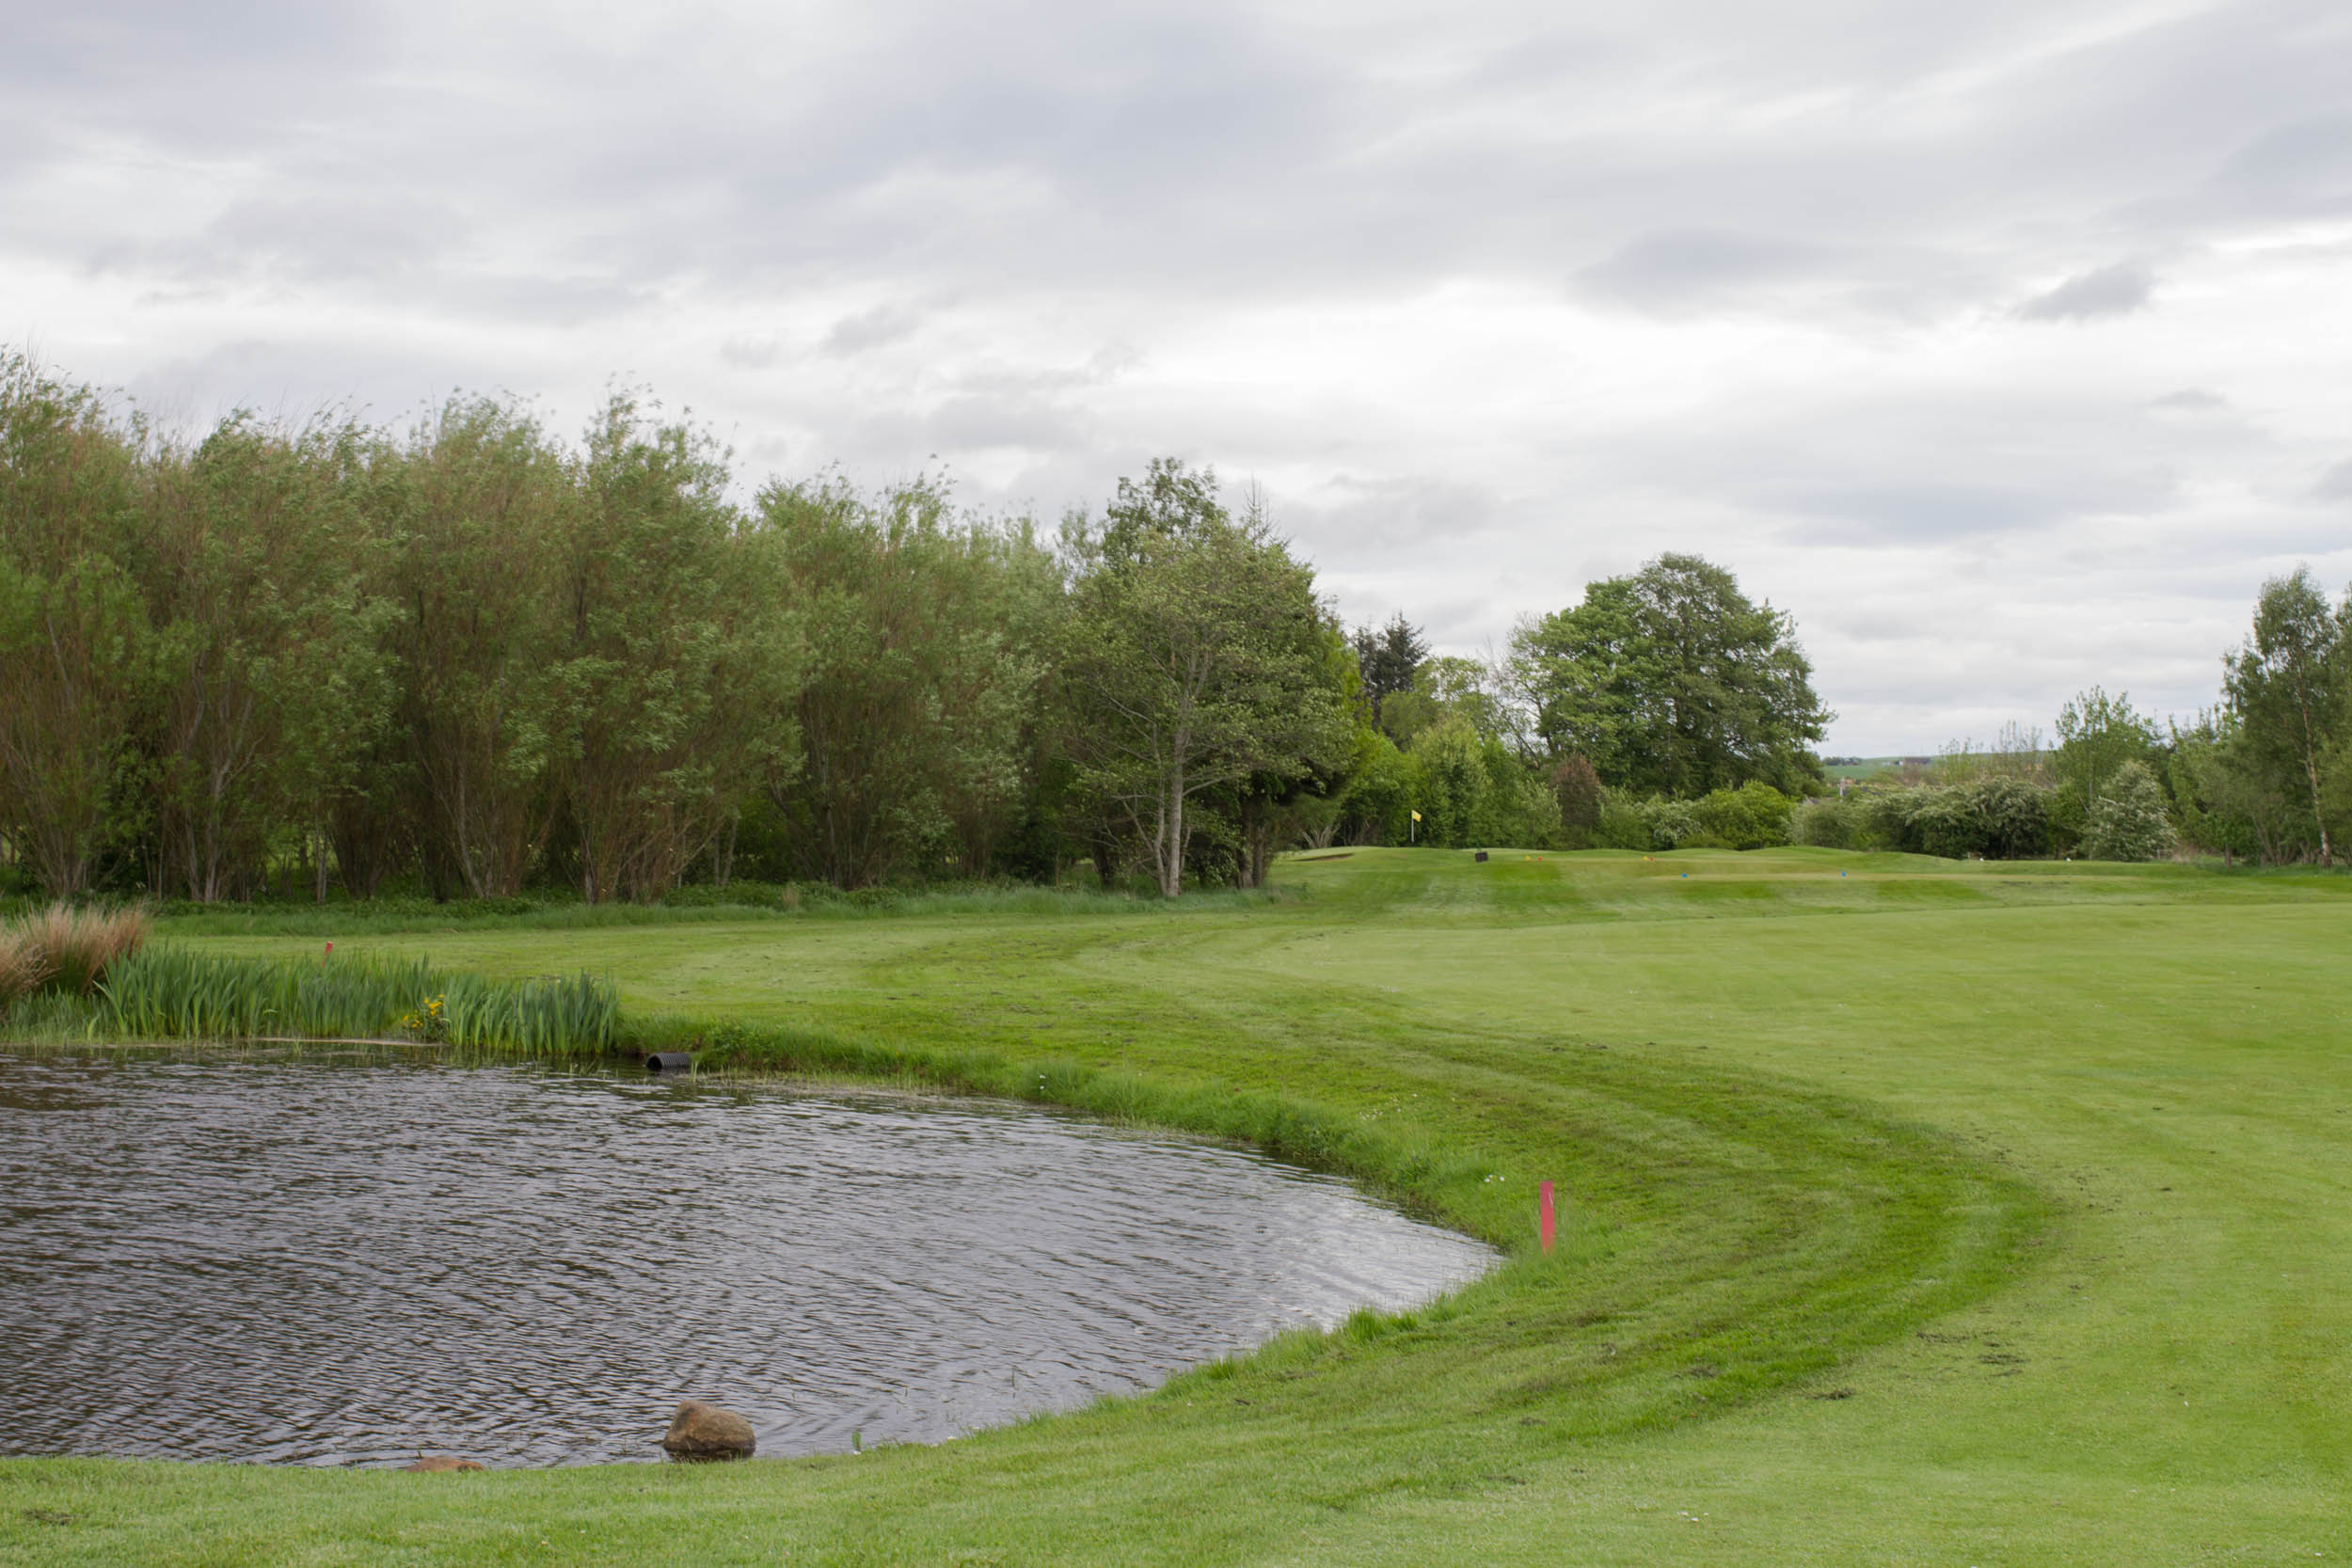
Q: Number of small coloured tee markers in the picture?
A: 6